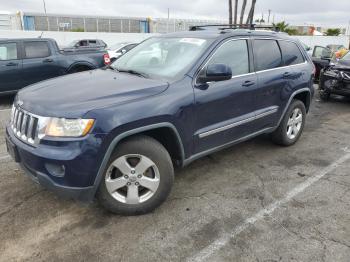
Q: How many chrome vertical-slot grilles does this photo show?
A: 1